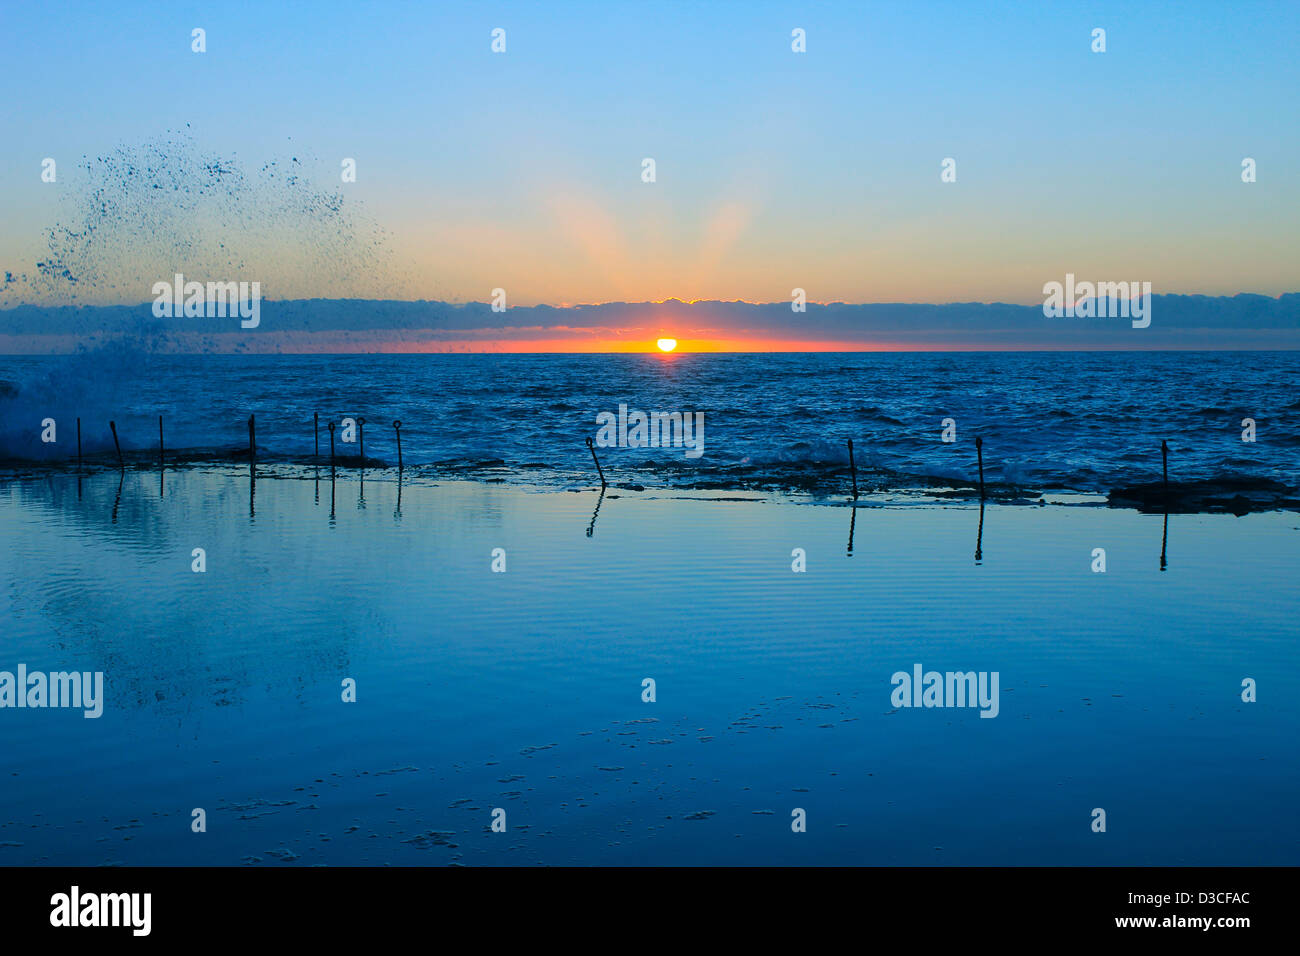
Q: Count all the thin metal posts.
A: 12